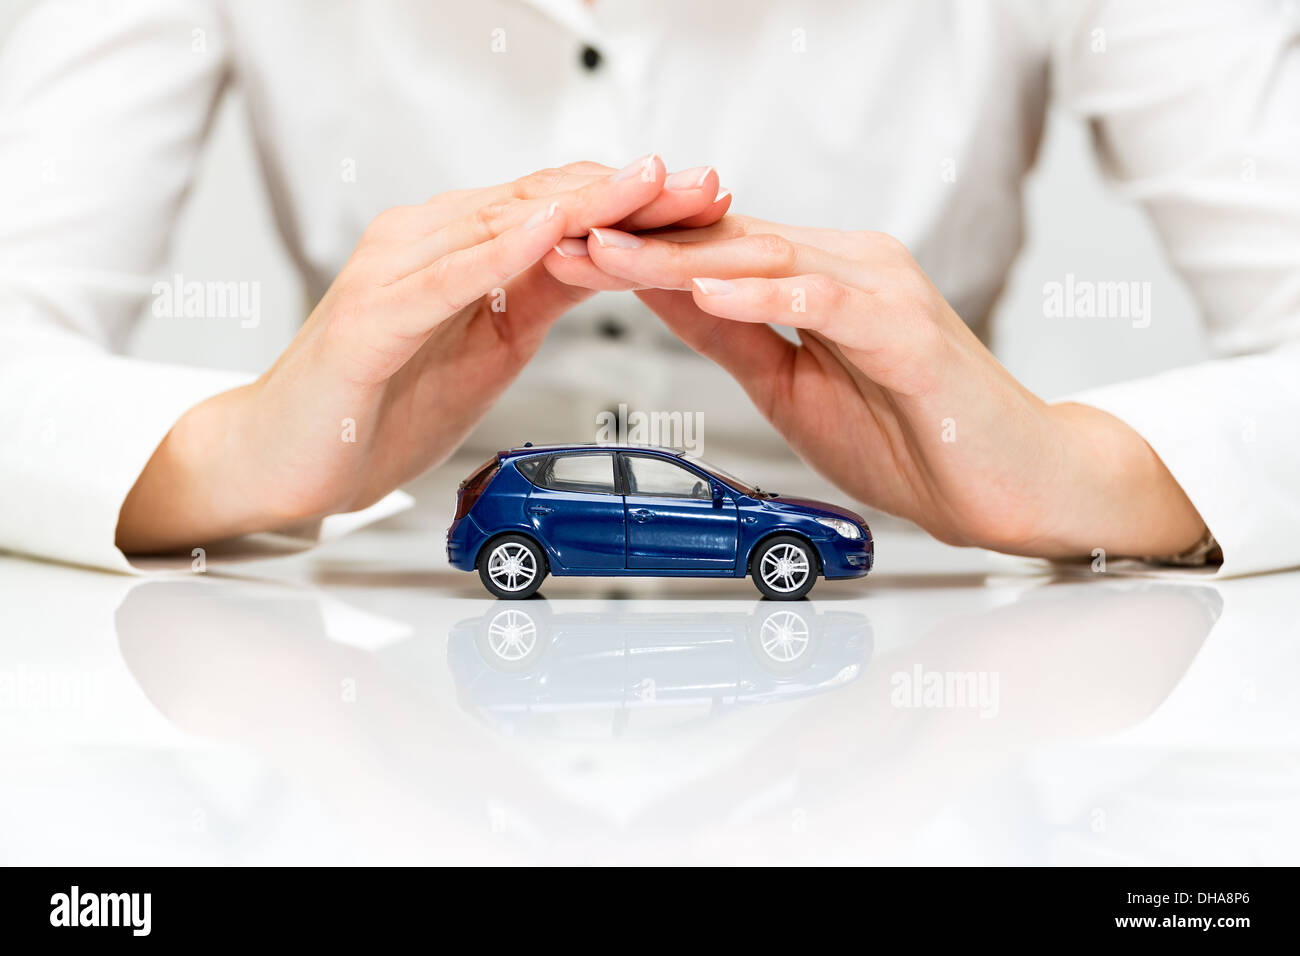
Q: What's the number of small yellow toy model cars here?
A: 0